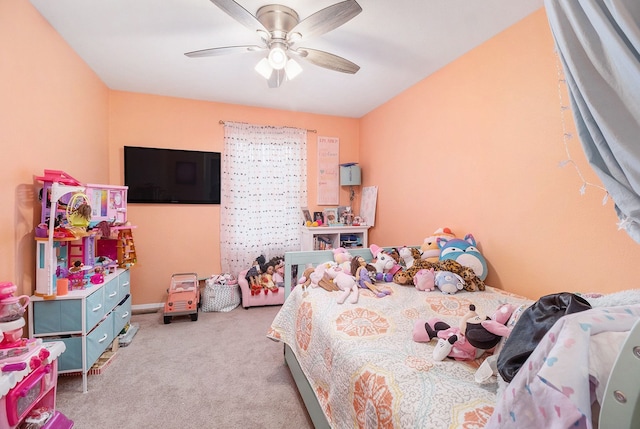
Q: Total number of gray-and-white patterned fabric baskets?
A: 1